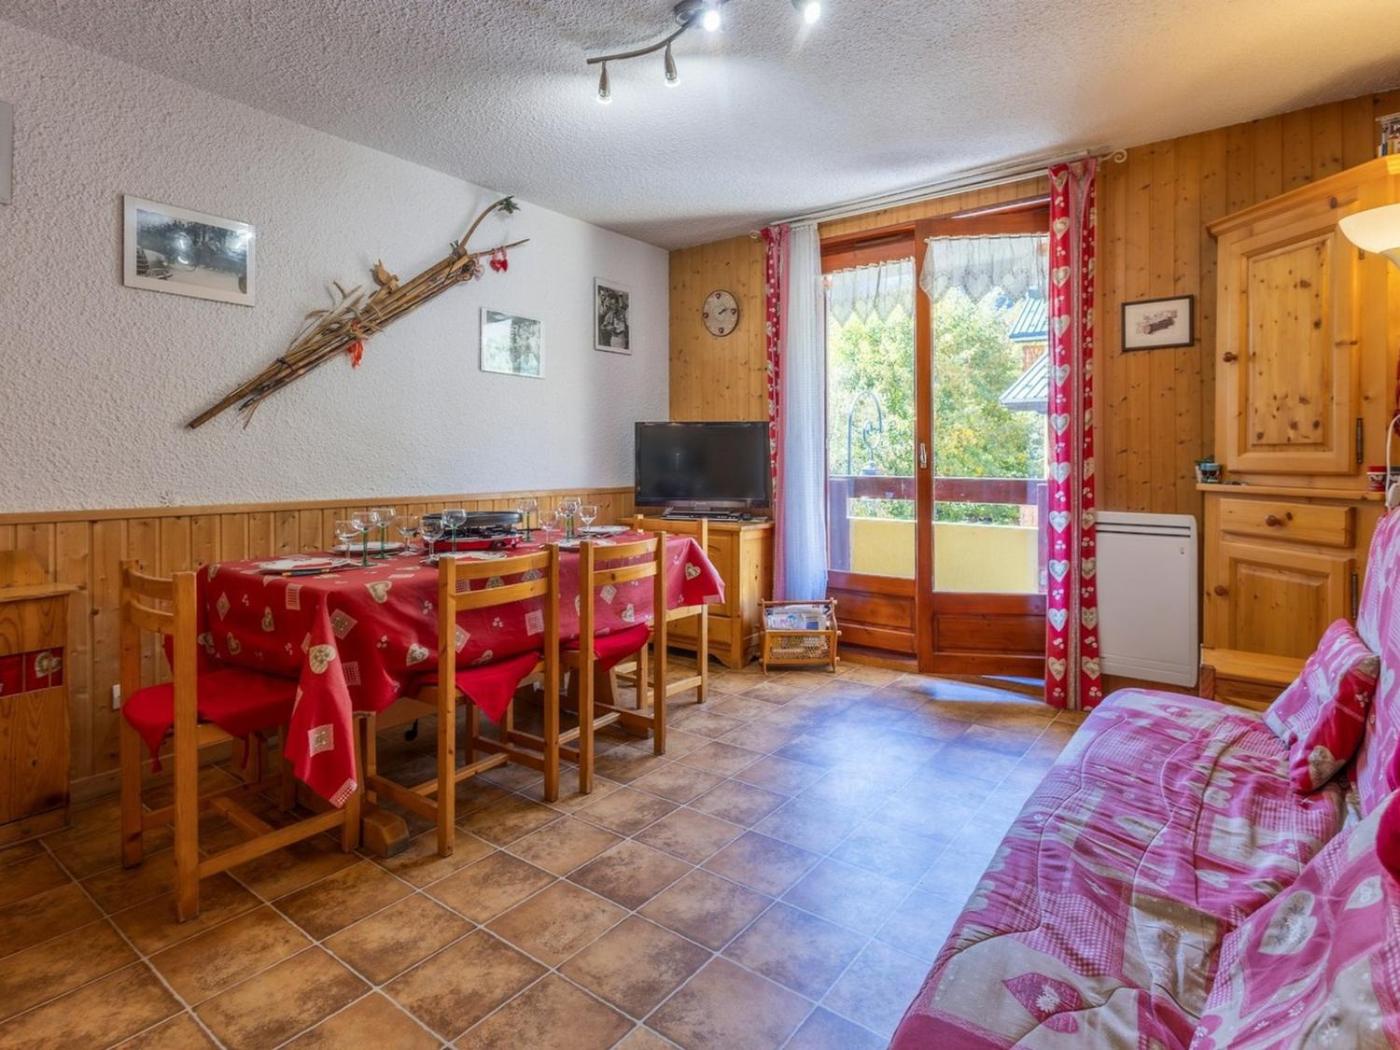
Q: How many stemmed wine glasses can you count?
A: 11